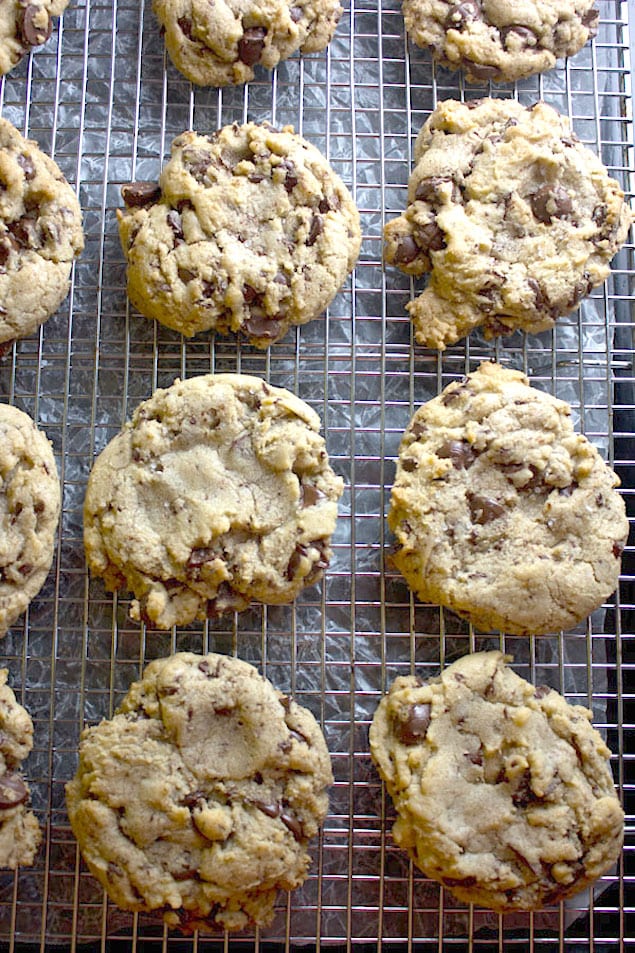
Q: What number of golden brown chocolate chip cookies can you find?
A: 12